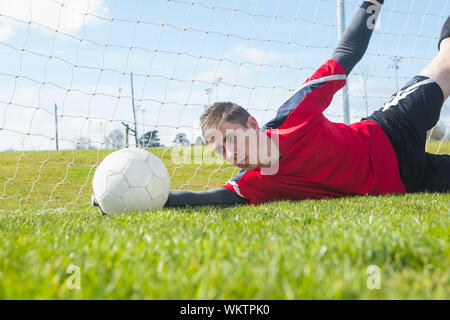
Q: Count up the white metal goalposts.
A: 1